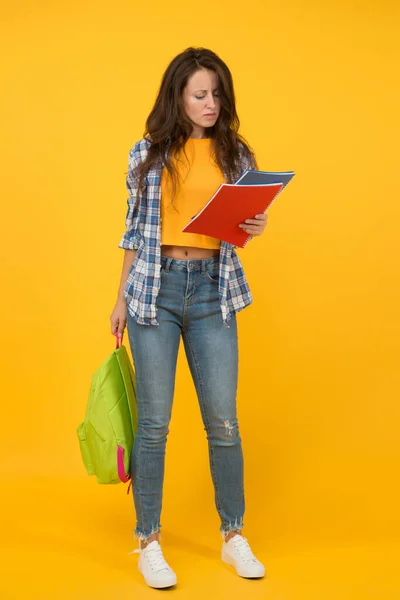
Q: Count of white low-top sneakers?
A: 2